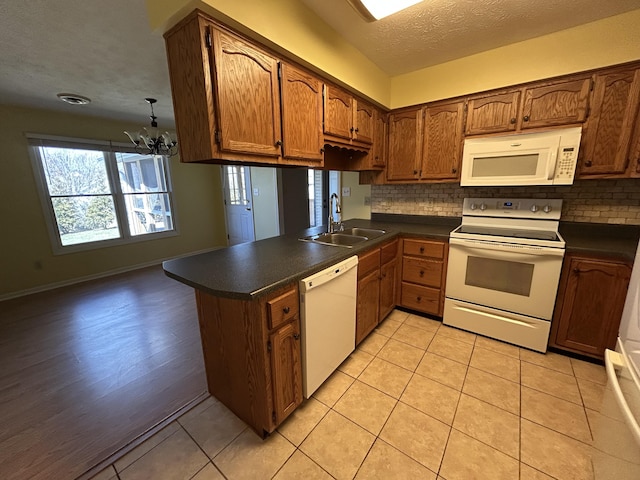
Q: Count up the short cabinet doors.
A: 4